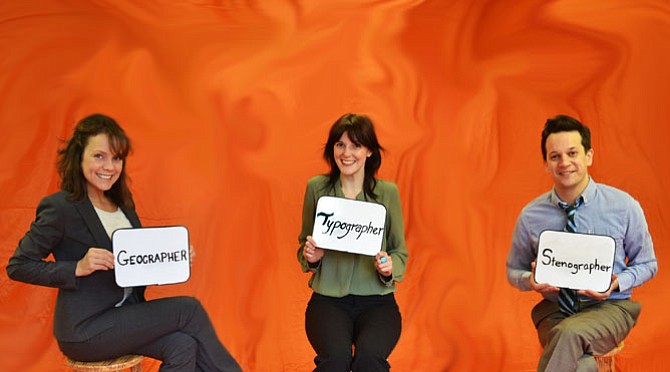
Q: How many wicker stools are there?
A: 2